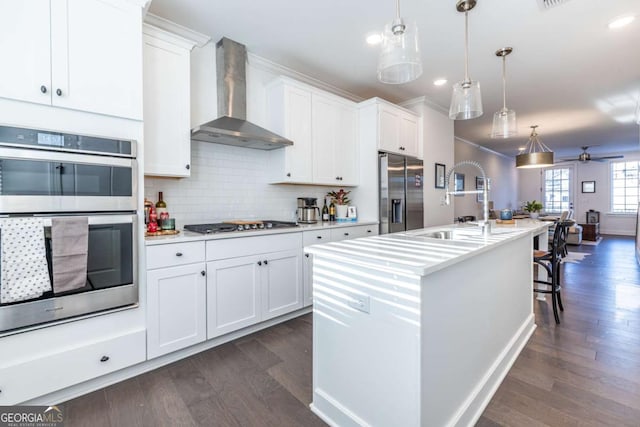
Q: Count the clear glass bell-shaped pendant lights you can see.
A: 3